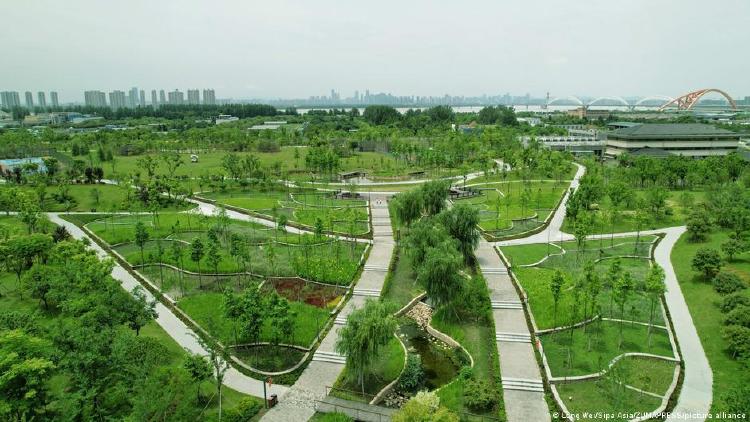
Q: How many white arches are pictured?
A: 3